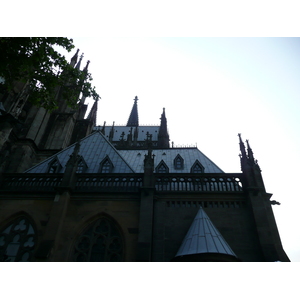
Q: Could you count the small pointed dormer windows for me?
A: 6